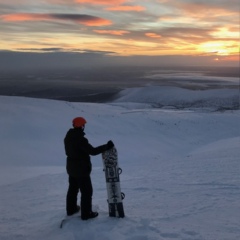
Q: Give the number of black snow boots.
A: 2